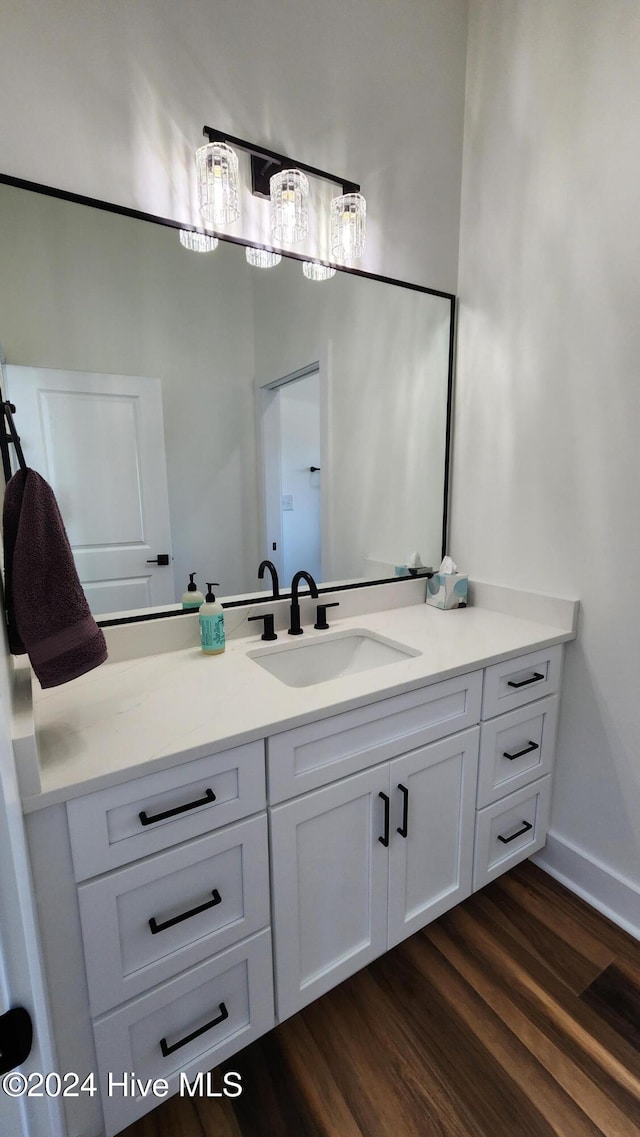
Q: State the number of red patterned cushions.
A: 0